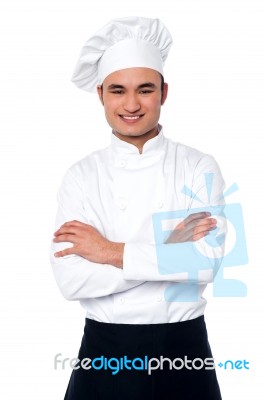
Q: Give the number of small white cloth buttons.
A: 5